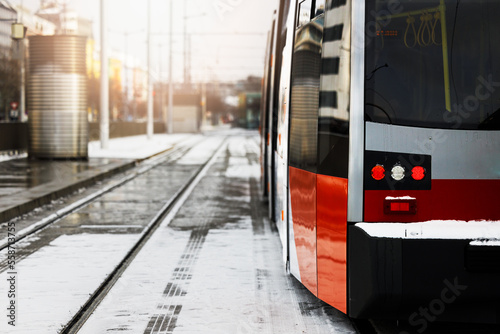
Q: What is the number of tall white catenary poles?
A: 3